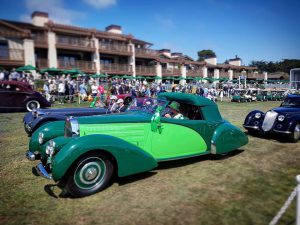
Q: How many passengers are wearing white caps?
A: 2